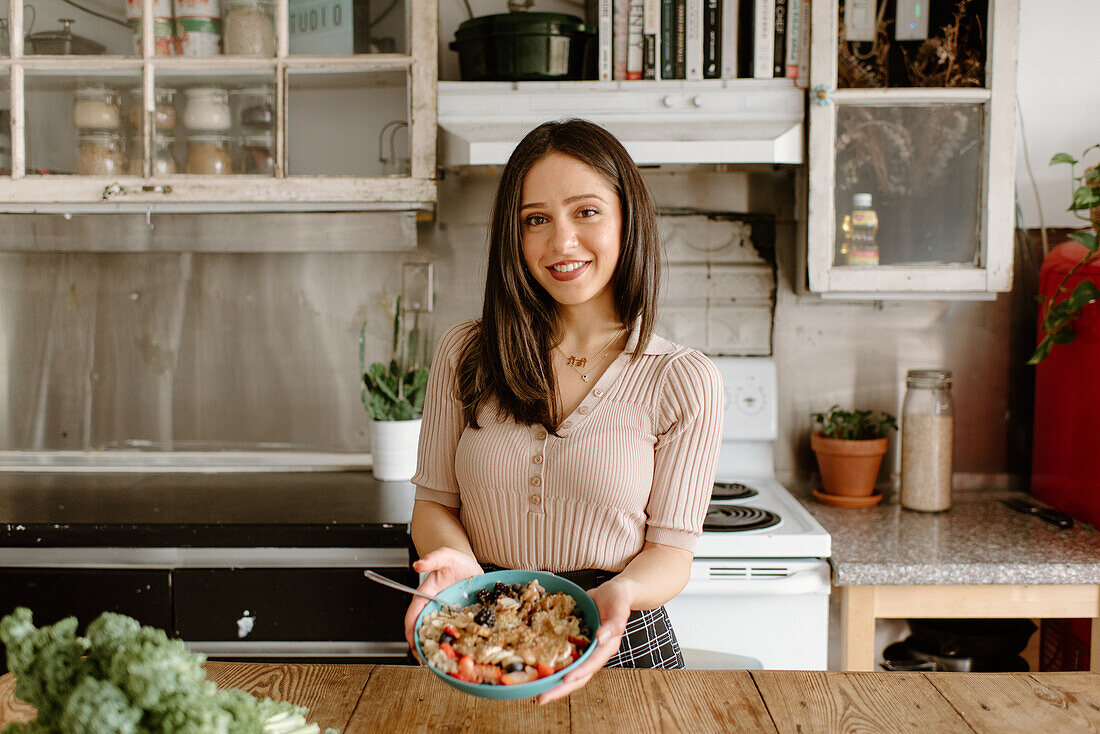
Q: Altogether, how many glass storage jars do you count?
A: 10